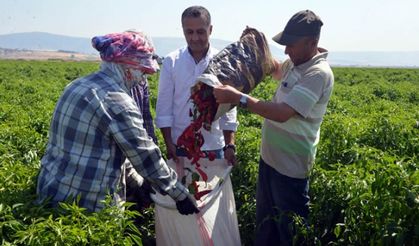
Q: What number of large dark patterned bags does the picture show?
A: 1